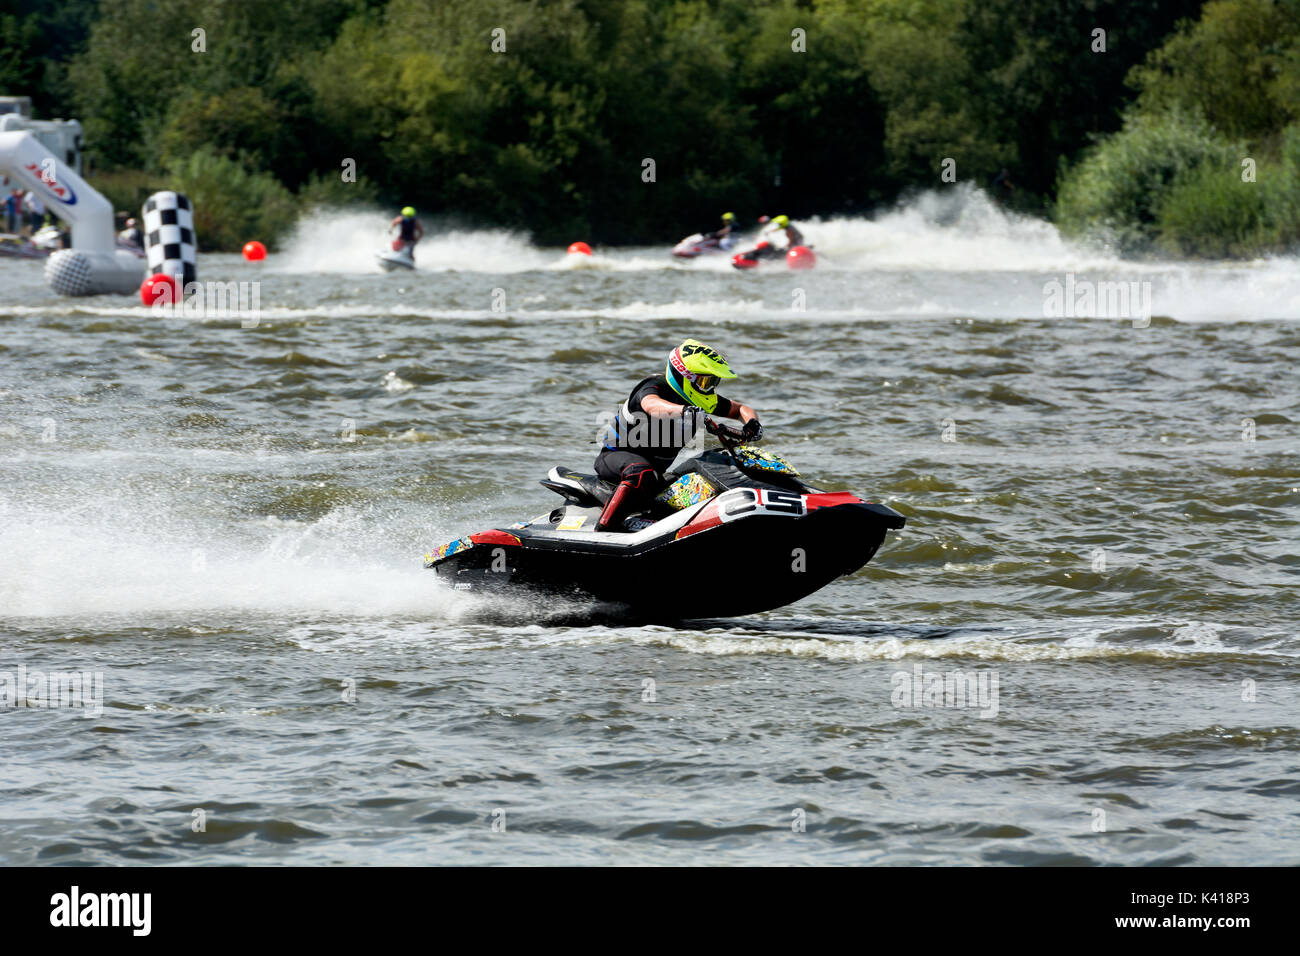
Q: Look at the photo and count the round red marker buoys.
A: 4